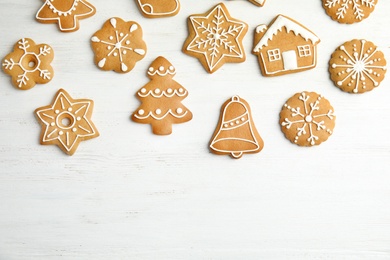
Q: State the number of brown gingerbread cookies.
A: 13